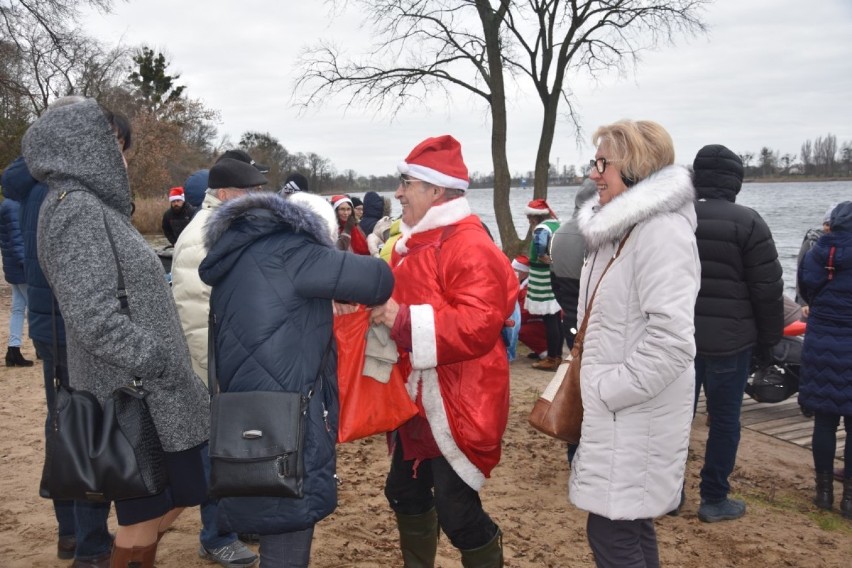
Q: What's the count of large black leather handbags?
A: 2